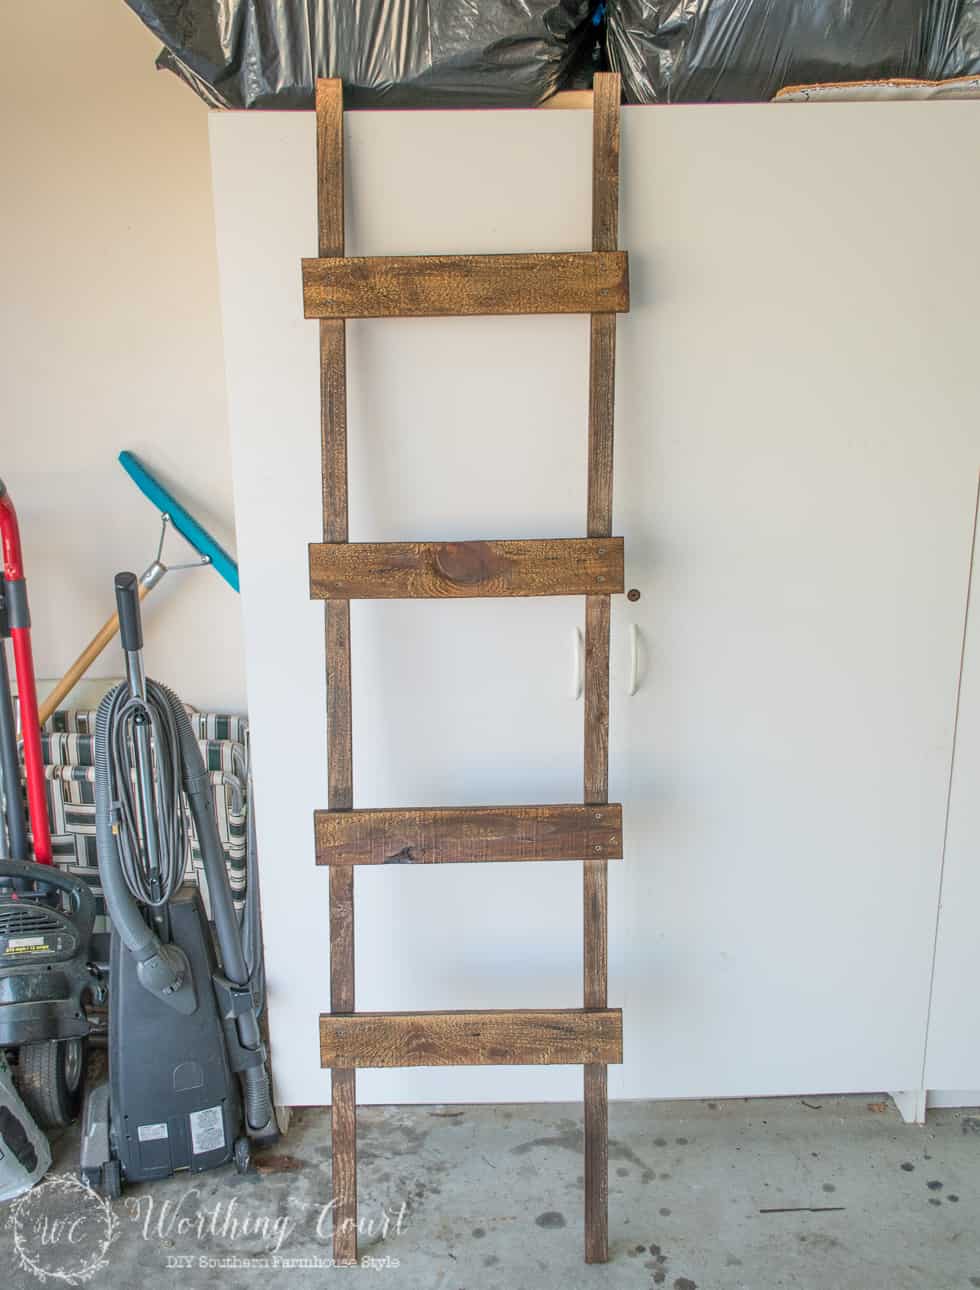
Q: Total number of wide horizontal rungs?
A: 4